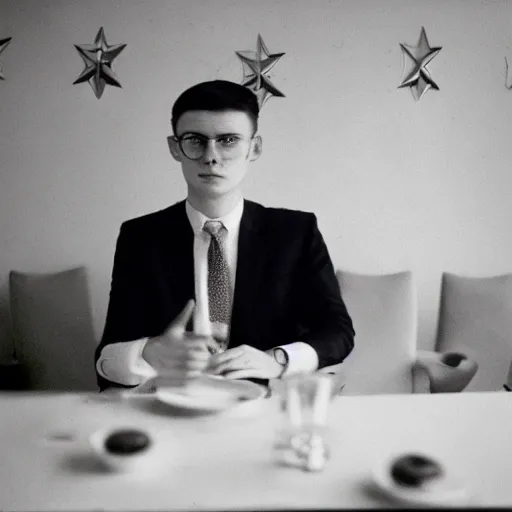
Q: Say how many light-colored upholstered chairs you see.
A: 3